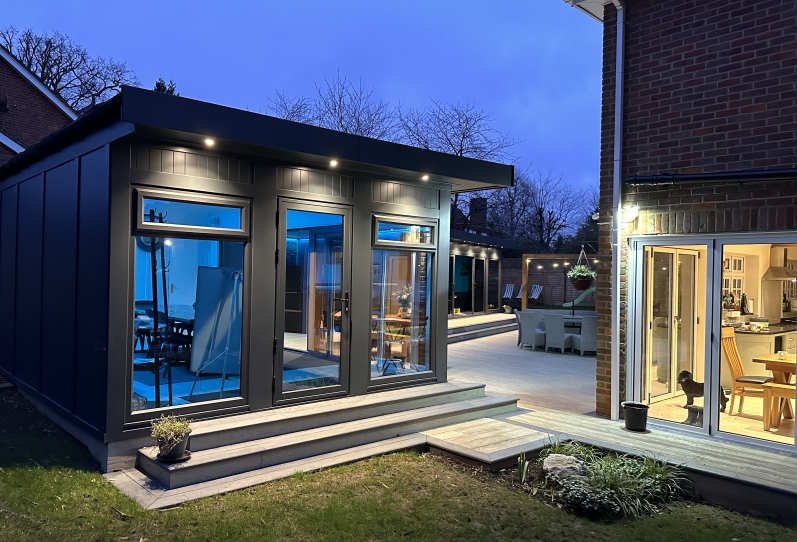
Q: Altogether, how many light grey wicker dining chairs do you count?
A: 4